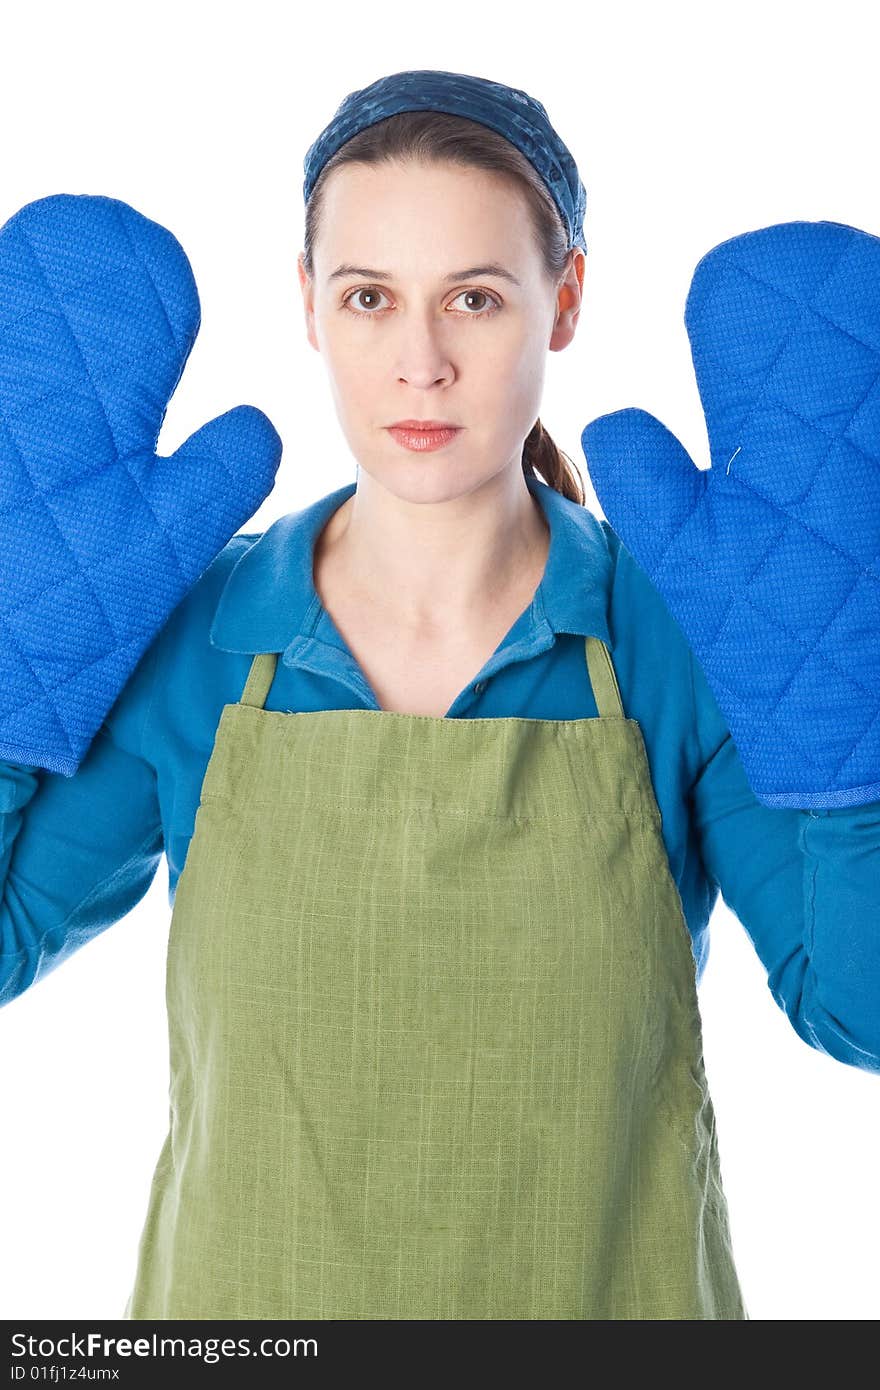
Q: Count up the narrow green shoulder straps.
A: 2